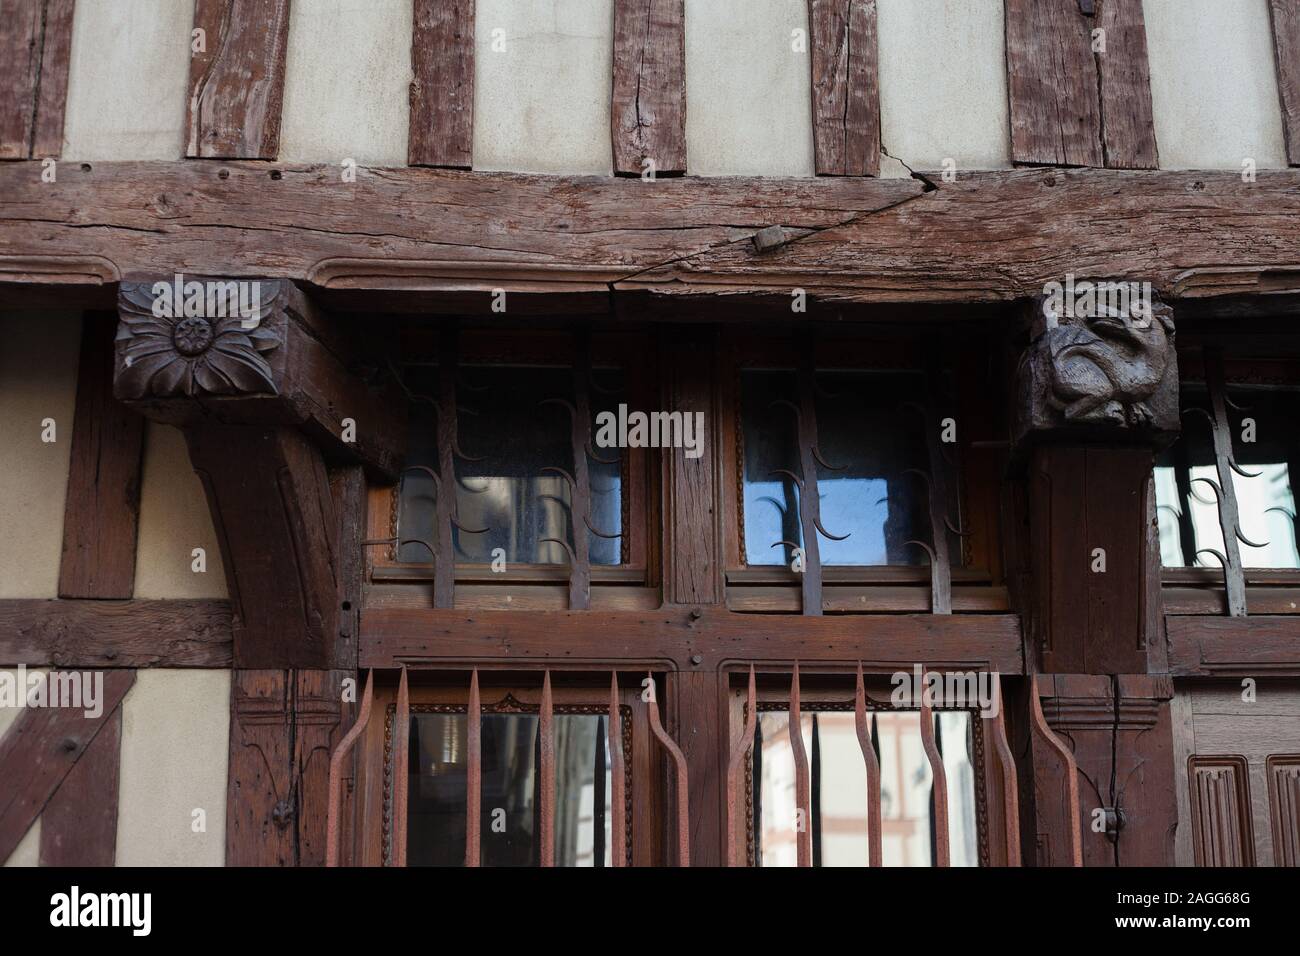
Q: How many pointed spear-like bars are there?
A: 12